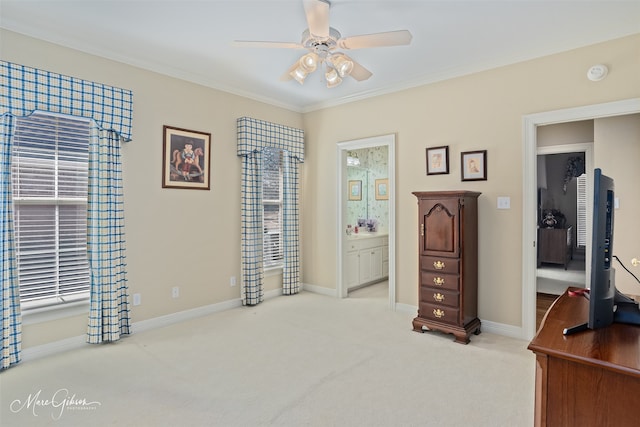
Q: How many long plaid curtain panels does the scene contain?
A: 4